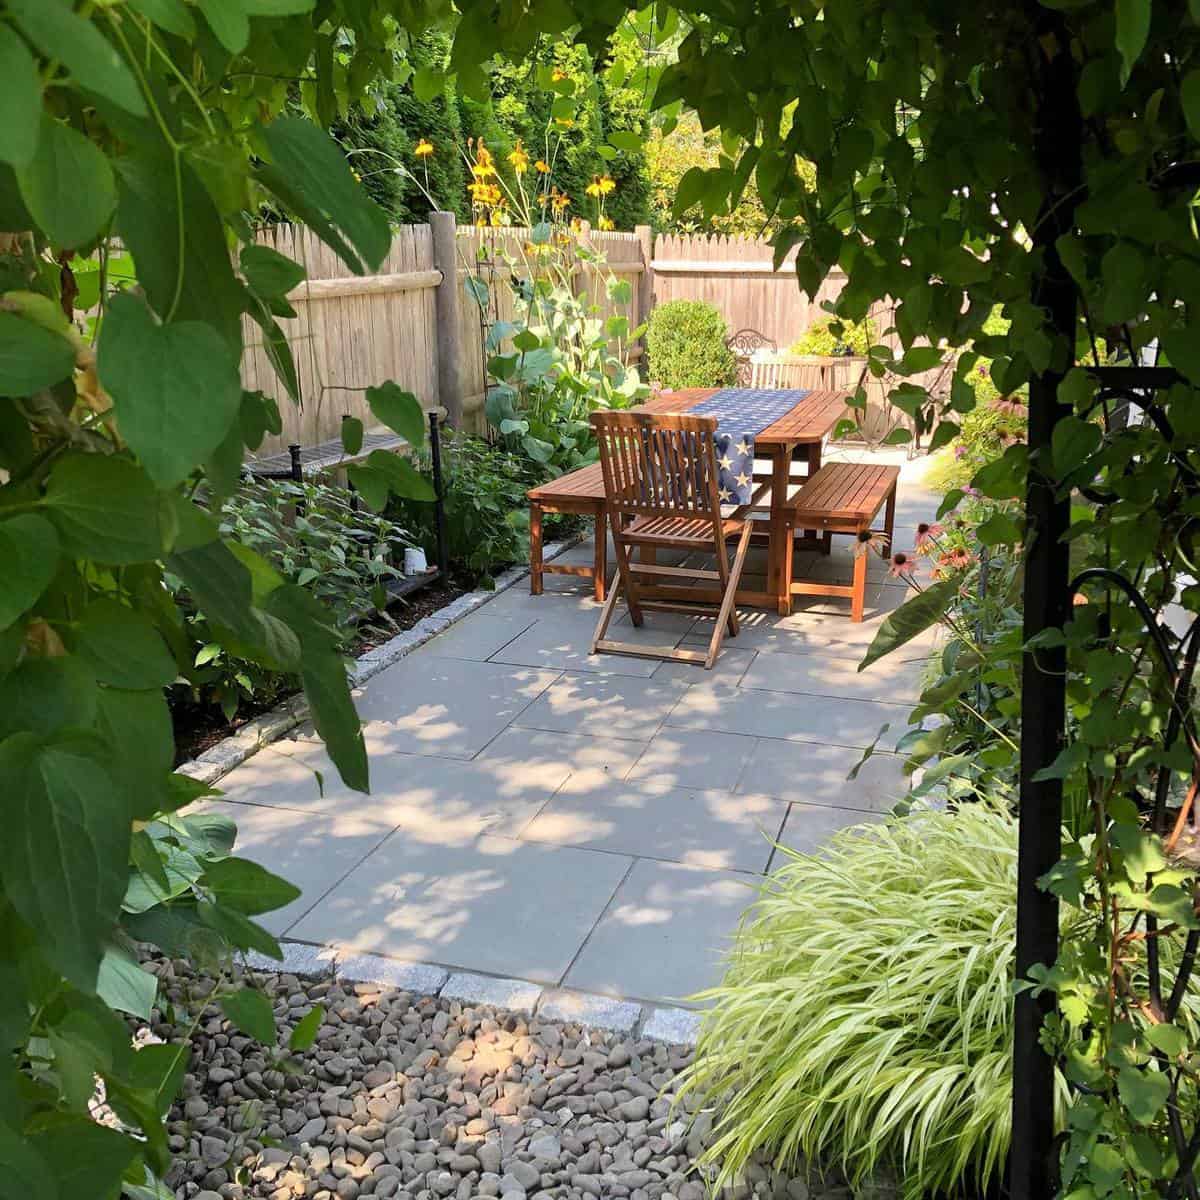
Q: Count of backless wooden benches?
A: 2